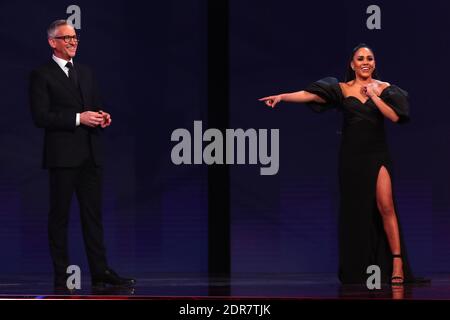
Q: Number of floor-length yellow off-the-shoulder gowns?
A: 0